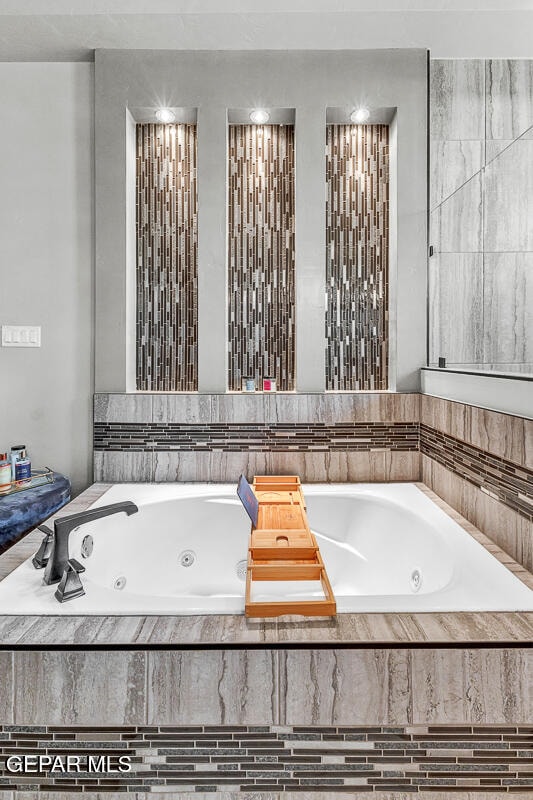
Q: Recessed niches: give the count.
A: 3